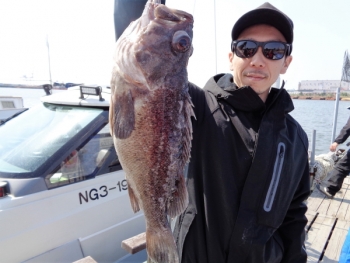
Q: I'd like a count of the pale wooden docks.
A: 1